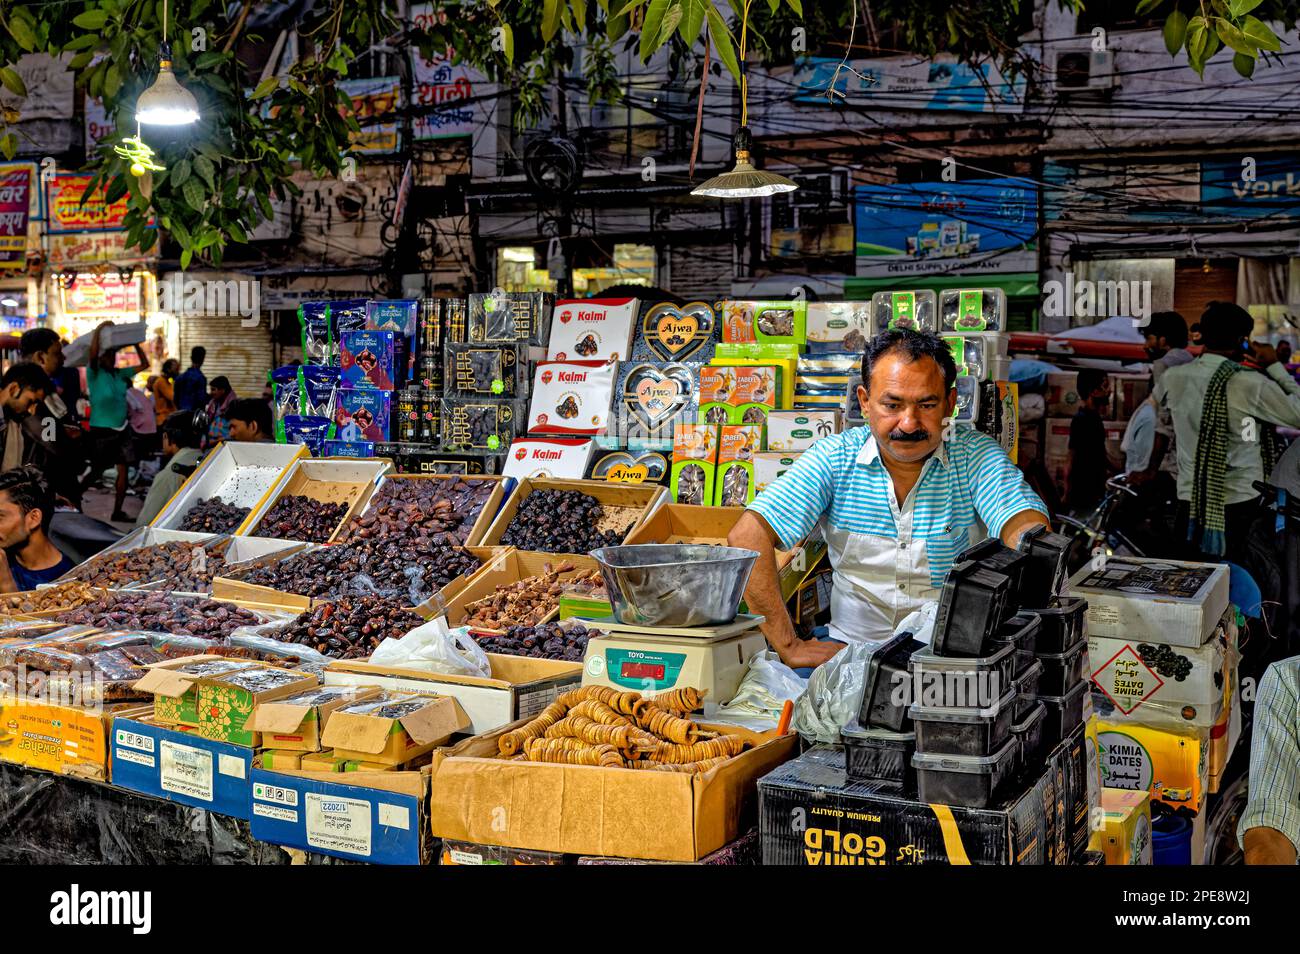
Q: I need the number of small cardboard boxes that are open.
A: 4